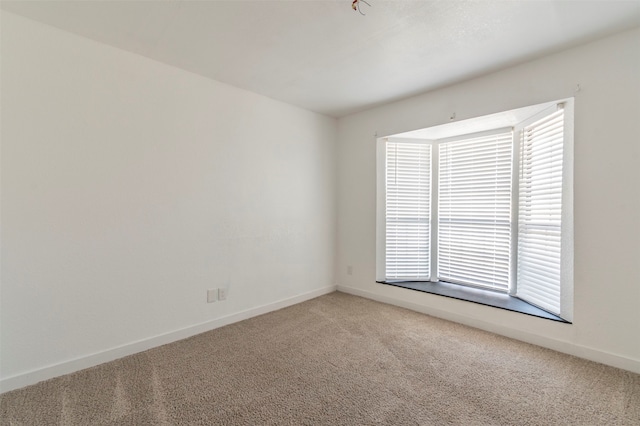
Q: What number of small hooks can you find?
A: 3